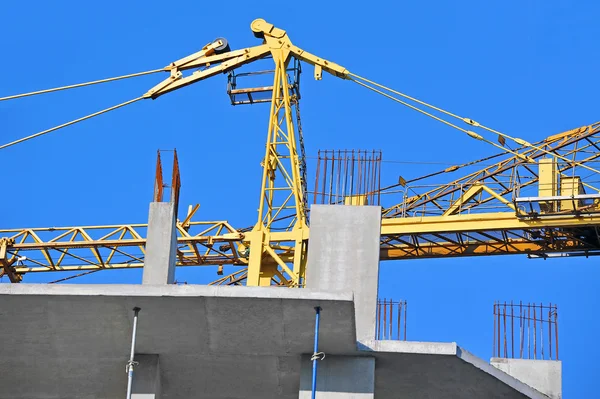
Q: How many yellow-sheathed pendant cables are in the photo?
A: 4